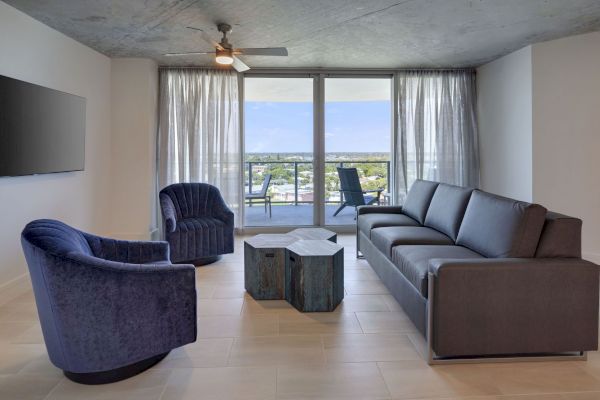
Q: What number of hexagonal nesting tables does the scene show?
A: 3